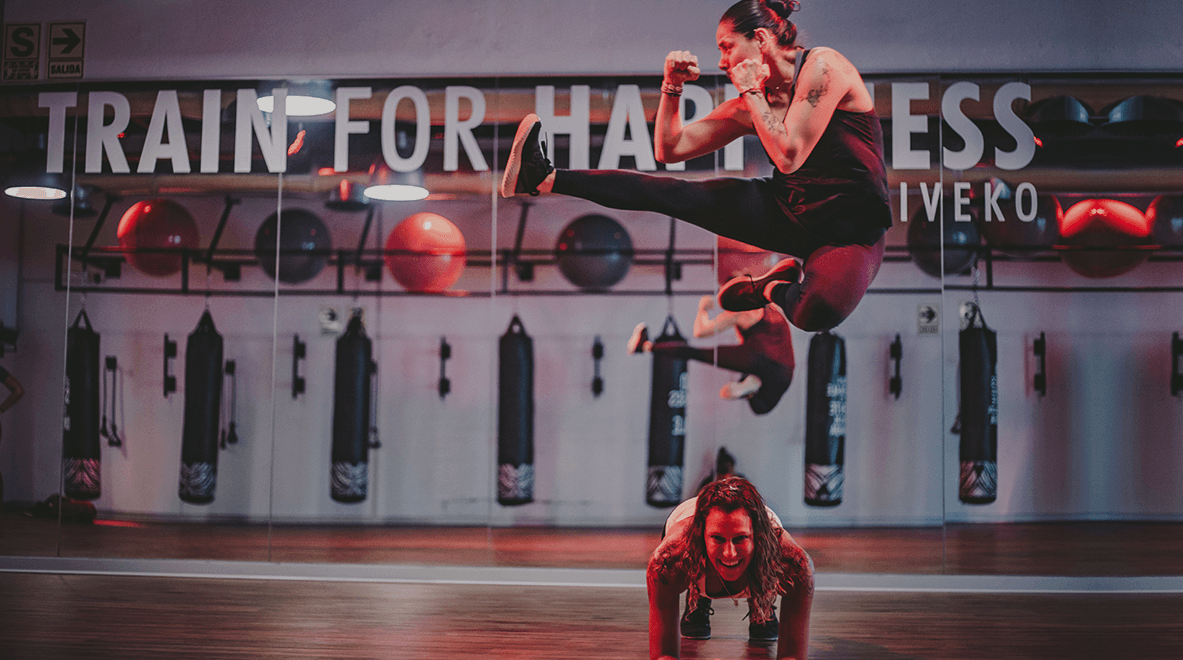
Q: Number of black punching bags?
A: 7